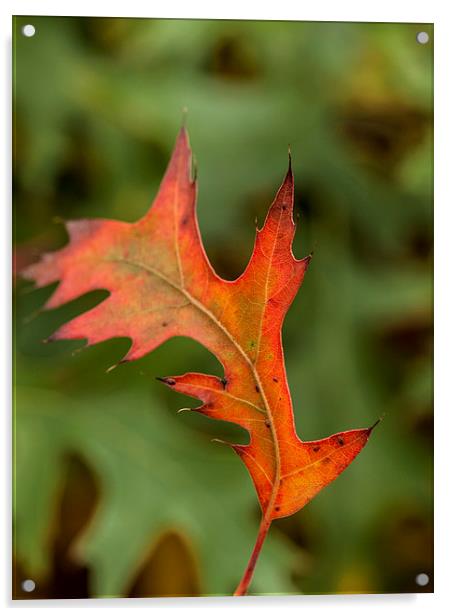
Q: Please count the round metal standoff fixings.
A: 4